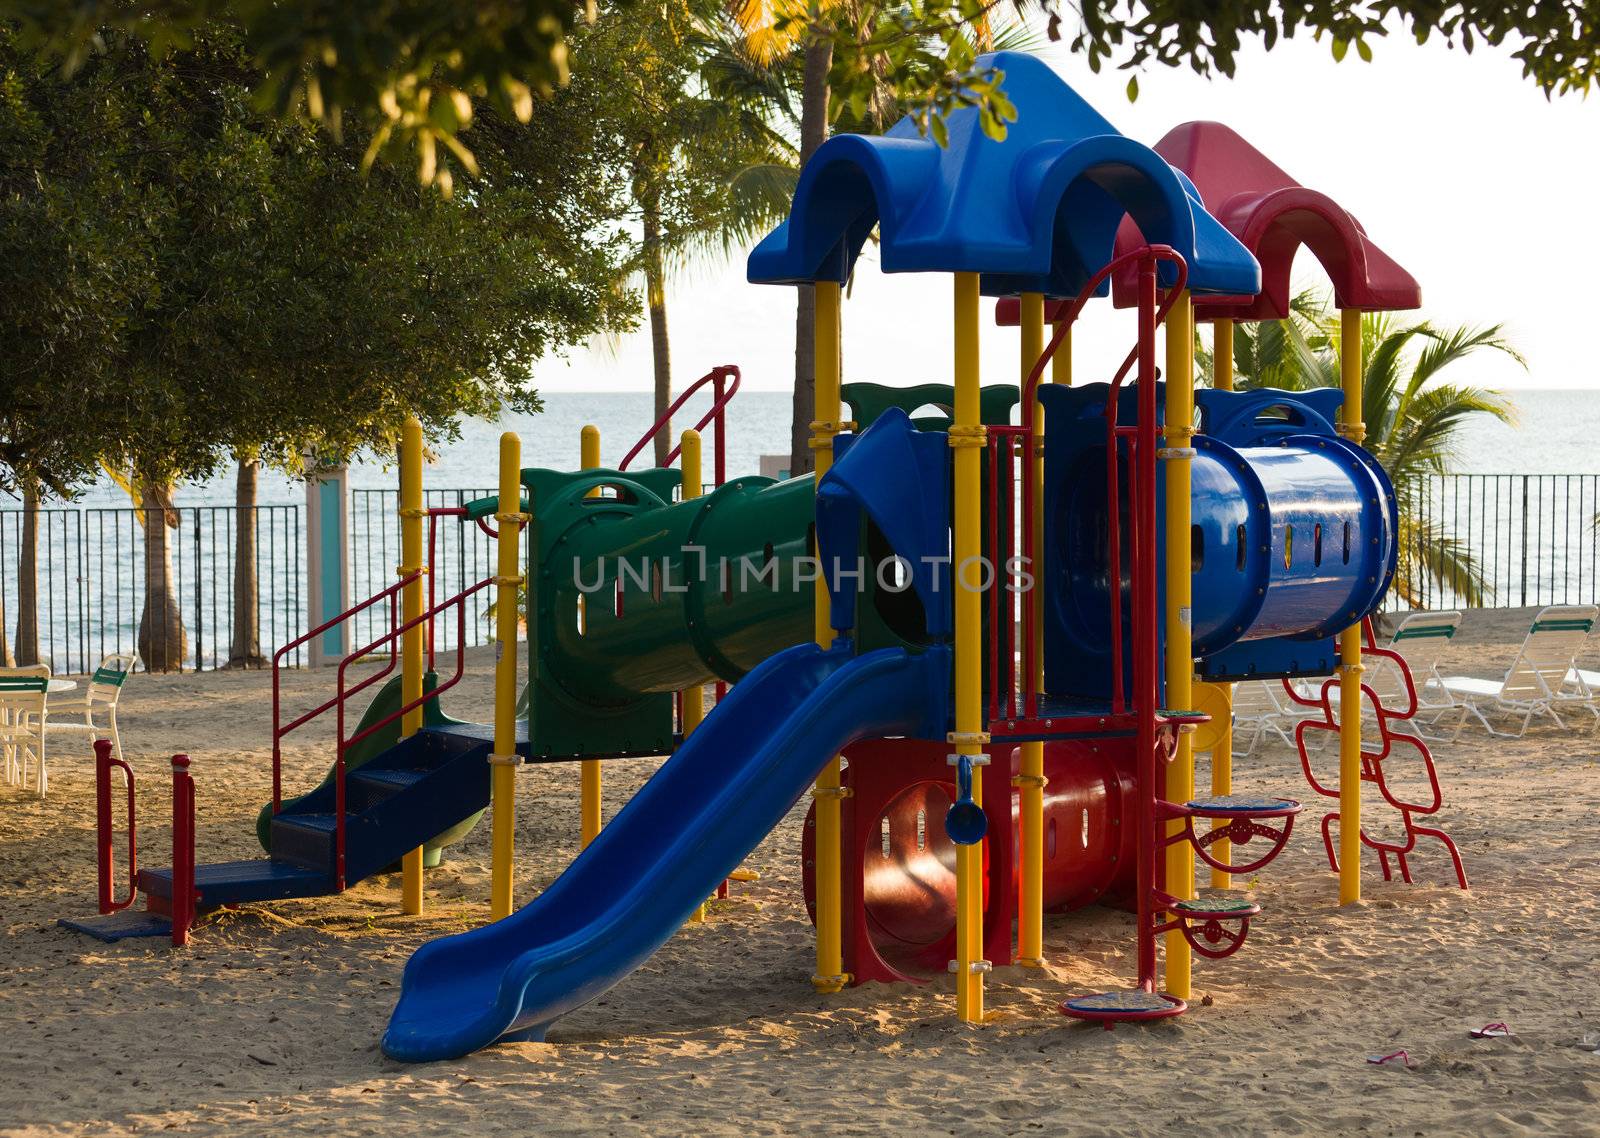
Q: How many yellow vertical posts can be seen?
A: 11